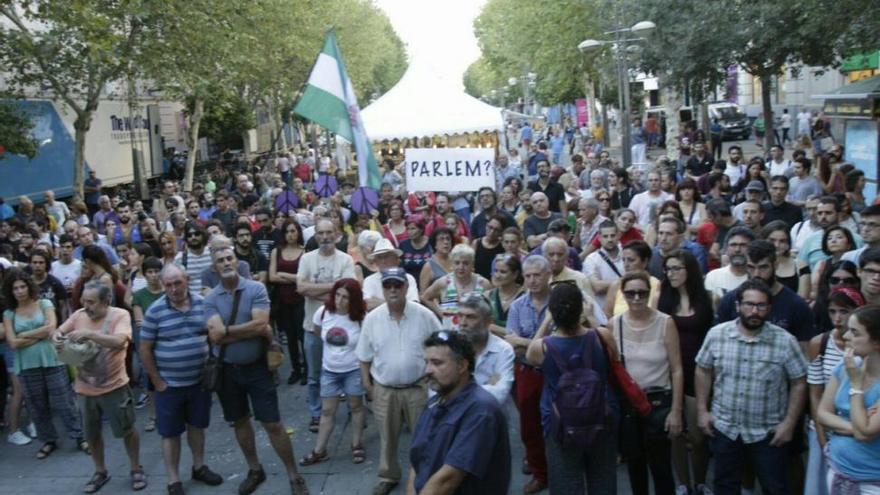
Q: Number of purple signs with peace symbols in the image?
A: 3